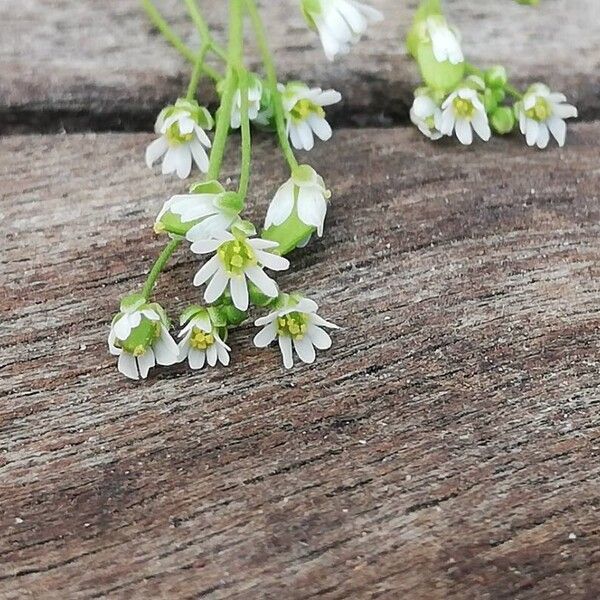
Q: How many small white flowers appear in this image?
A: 14